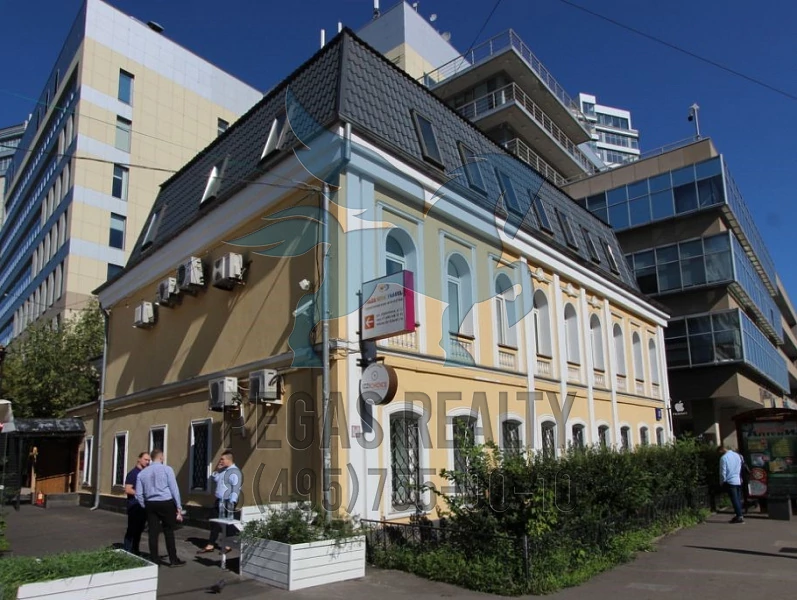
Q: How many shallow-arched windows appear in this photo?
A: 9